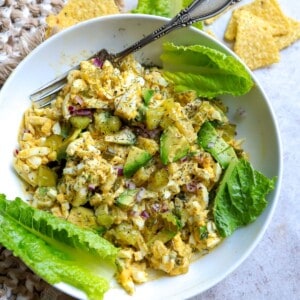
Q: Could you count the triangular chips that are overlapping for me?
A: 3